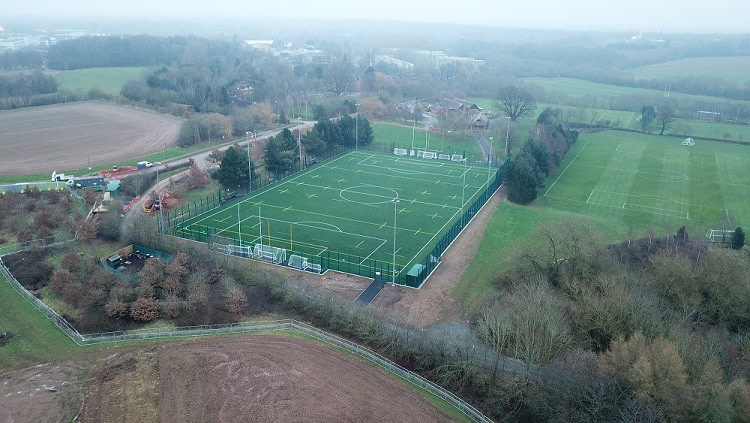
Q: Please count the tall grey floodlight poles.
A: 8